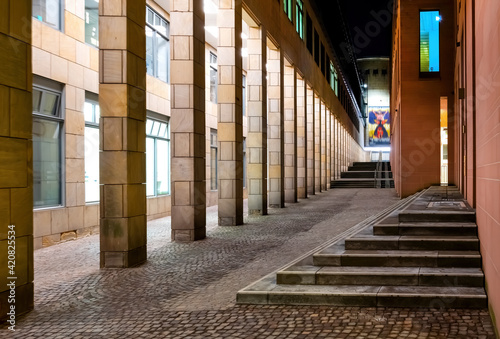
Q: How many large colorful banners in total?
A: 1